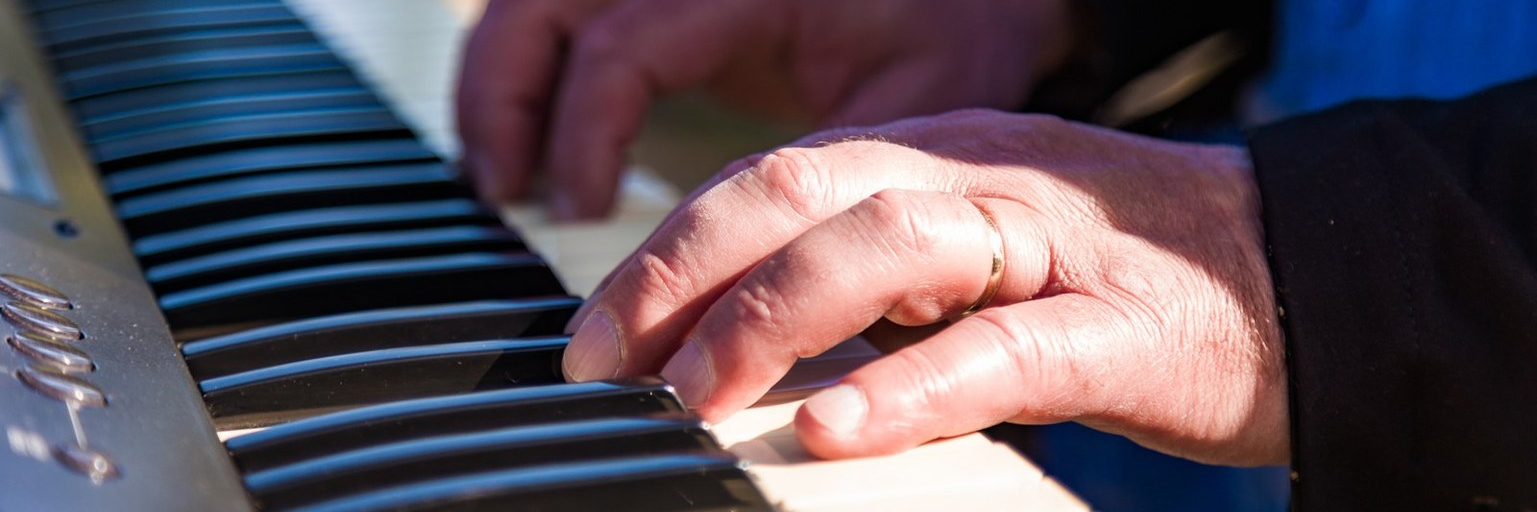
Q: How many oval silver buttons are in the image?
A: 5